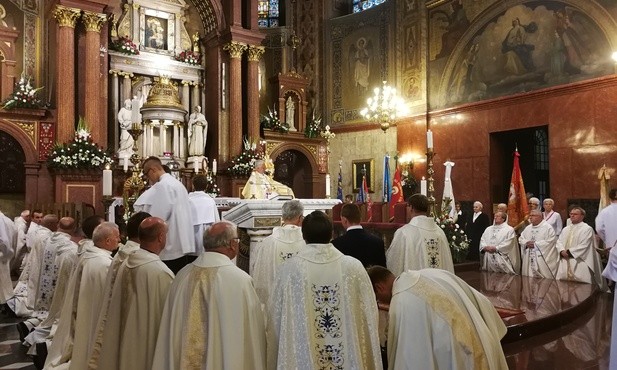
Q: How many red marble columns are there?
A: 4